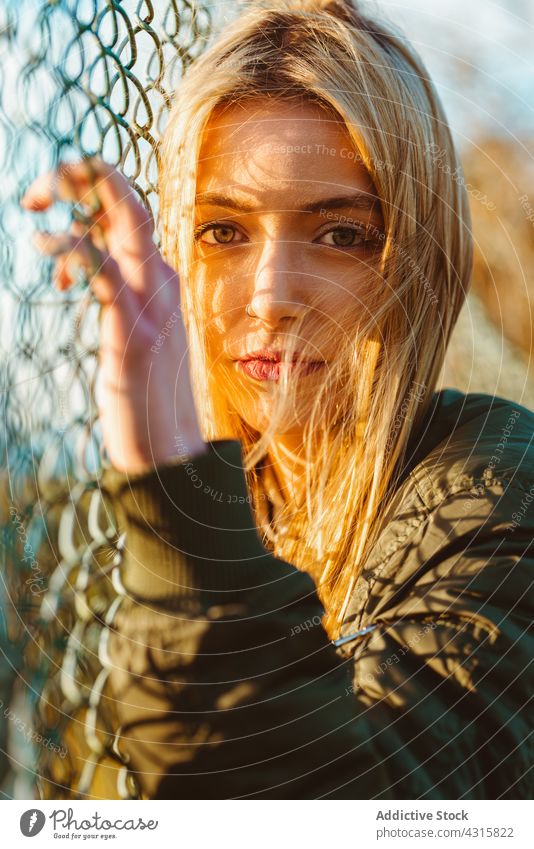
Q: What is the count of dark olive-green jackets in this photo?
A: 1